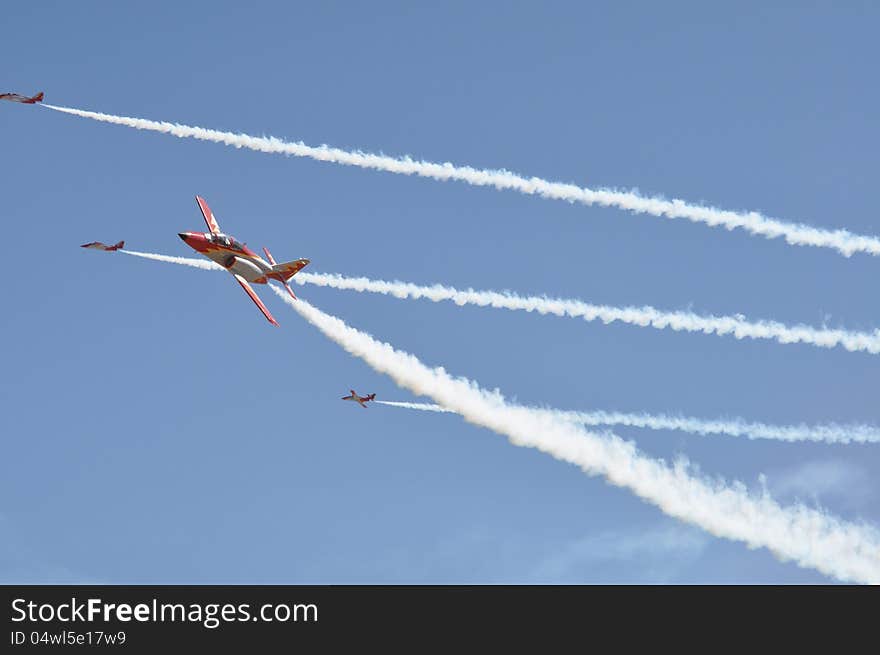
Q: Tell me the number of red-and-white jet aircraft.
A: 4